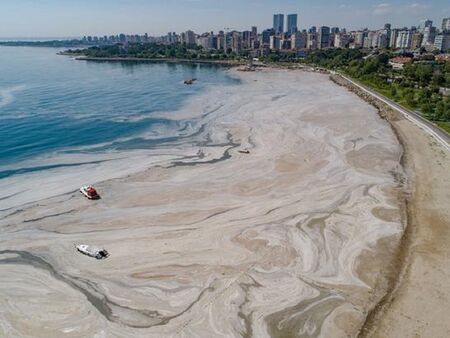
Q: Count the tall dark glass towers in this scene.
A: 2